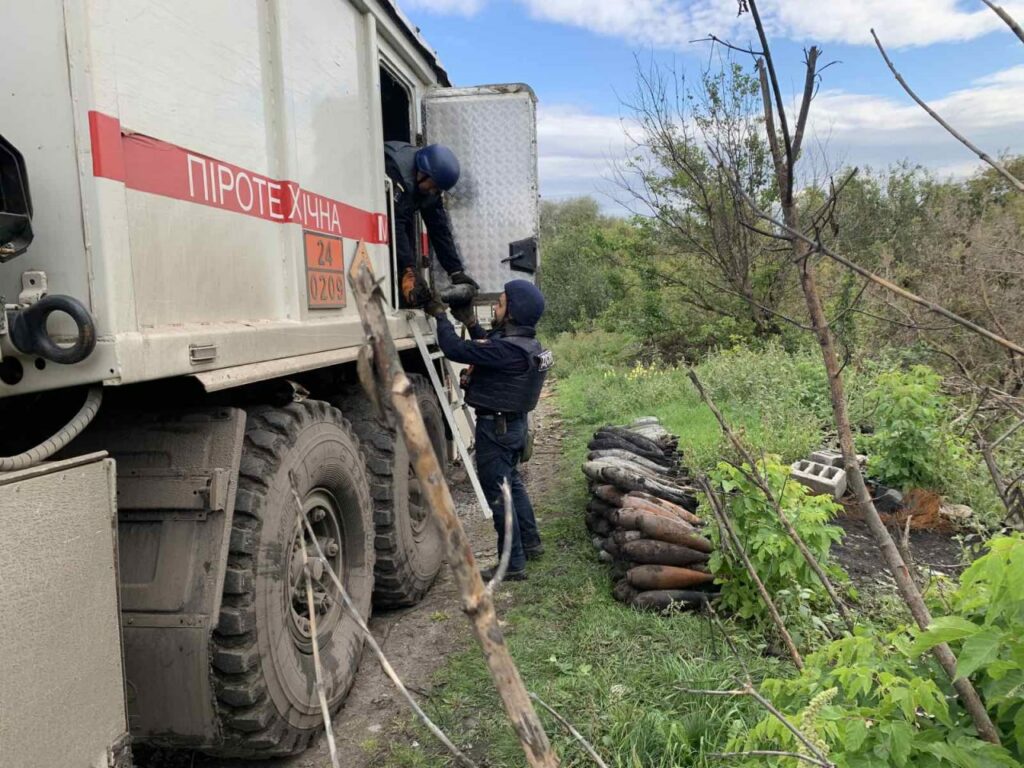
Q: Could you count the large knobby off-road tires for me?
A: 2